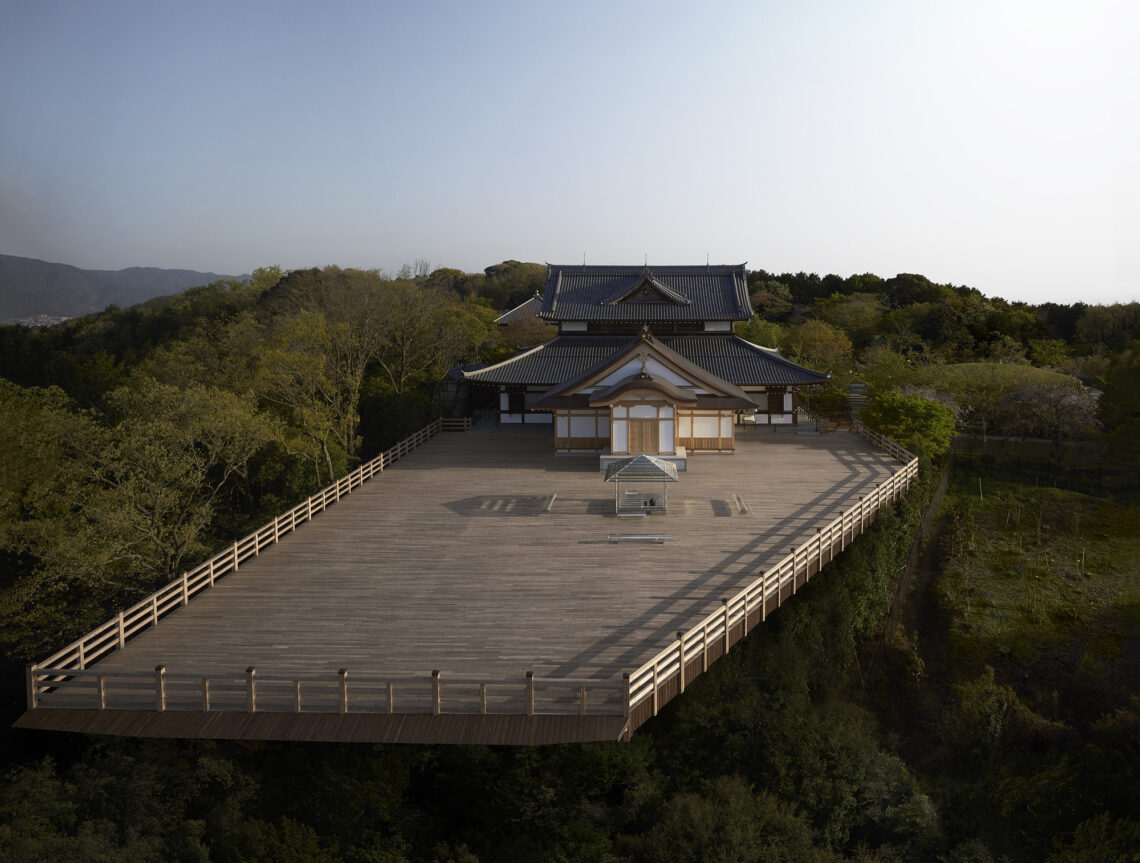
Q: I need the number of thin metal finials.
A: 3